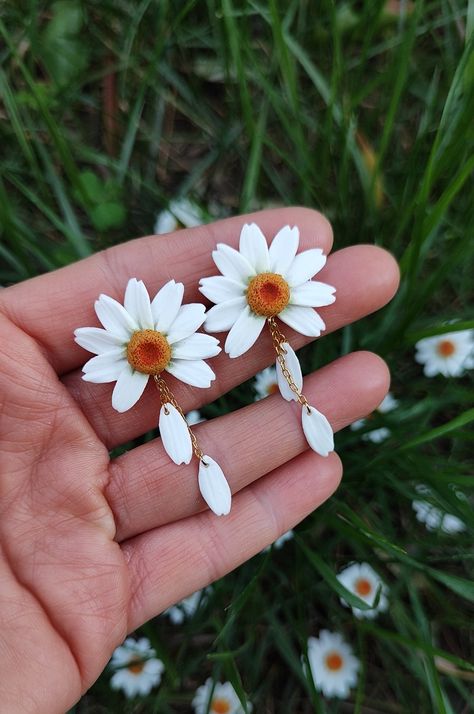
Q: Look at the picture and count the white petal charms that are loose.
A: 4